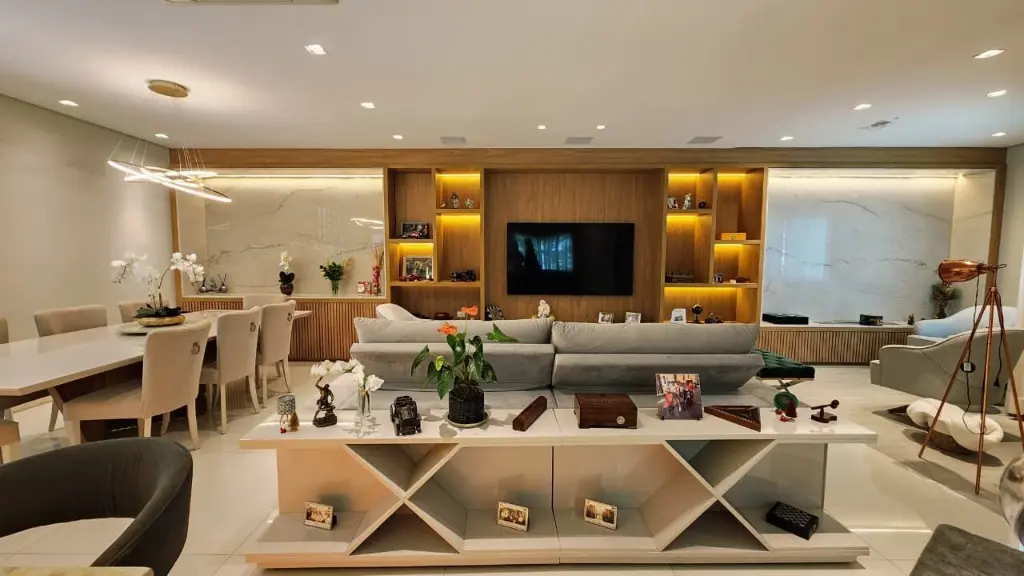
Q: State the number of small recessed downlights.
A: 12